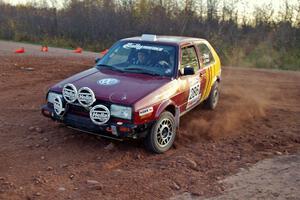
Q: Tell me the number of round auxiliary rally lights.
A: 4